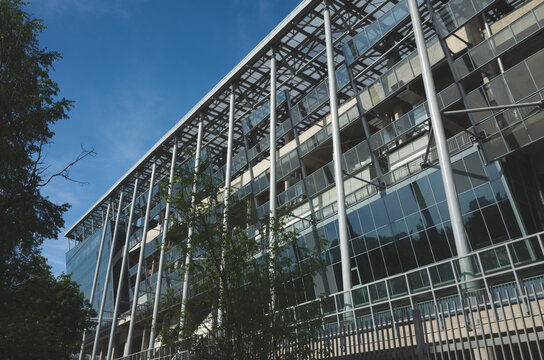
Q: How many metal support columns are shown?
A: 10